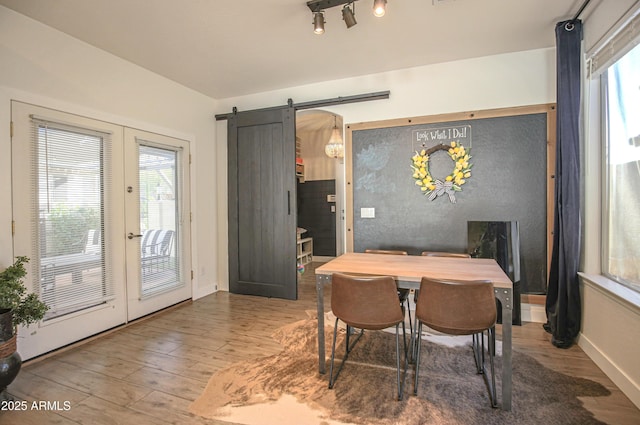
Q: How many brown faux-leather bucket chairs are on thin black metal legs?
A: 4